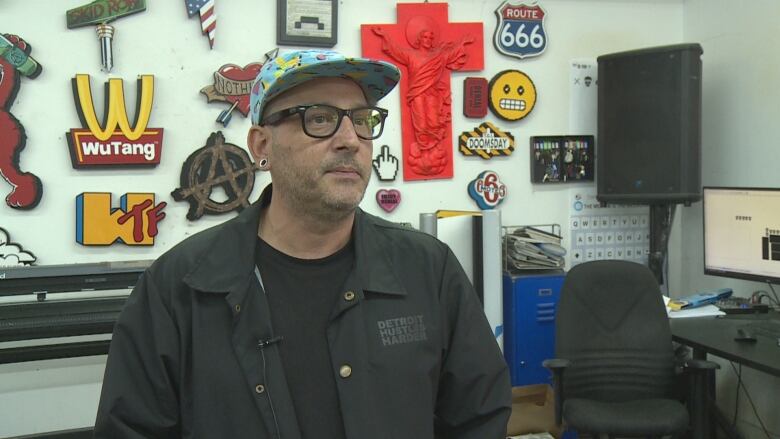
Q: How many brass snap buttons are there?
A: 4